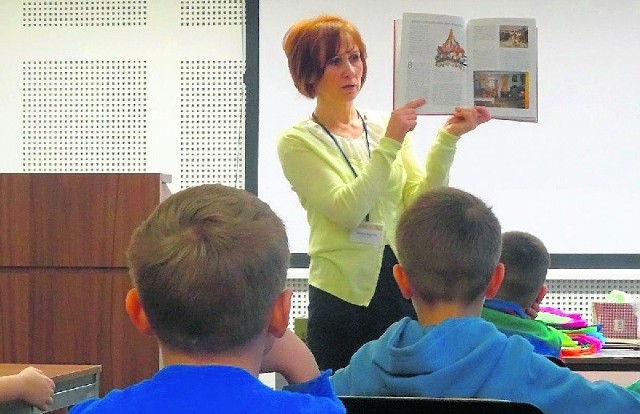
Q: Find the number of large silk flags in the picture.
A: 0